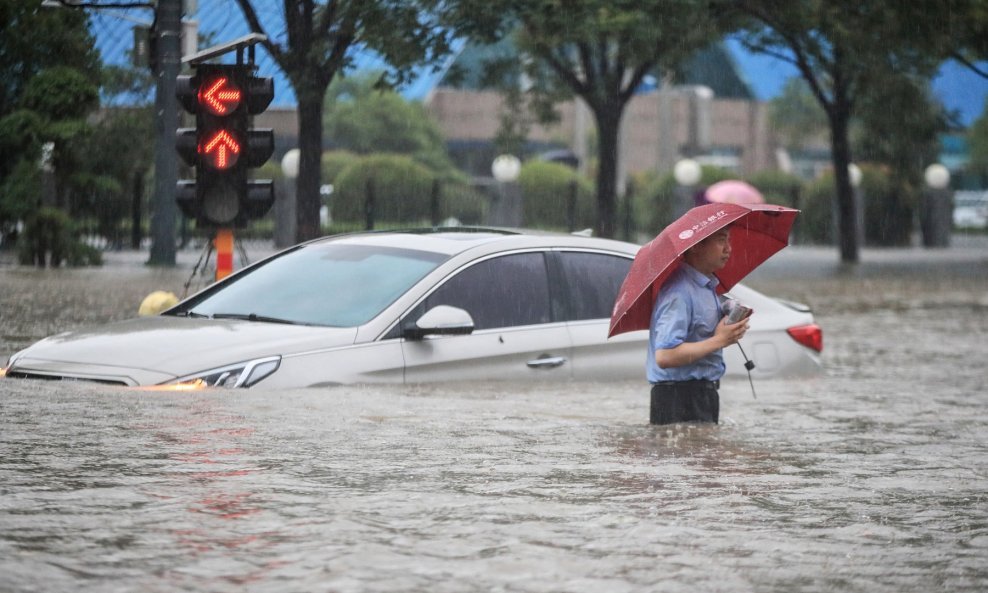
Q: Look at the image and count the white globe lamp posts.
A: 5